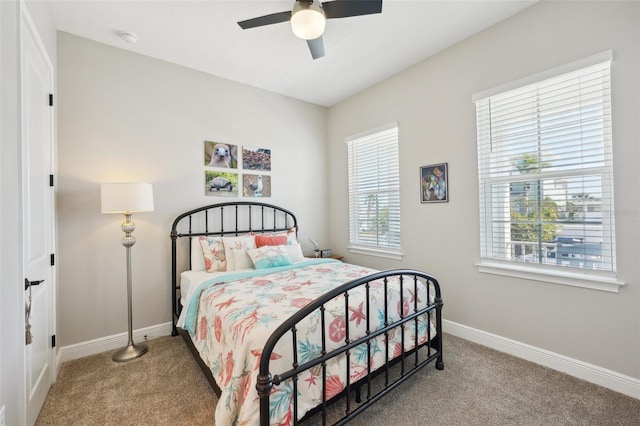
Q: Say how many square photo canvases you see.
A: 4